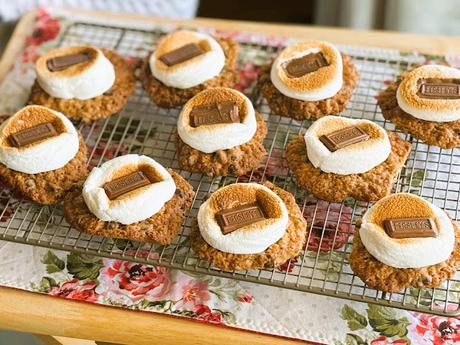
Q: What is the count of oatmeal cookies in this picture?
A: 10